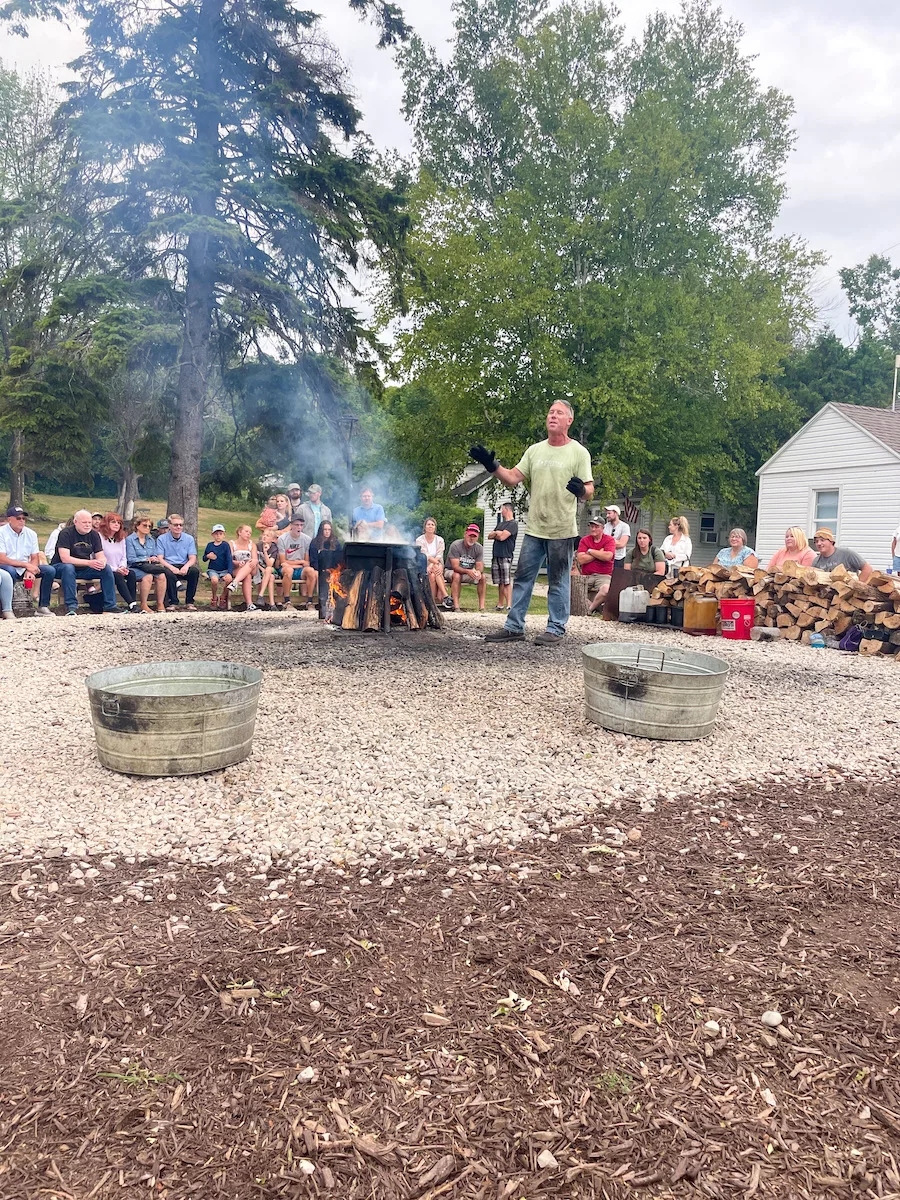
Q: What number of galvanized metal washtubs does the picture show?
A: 2